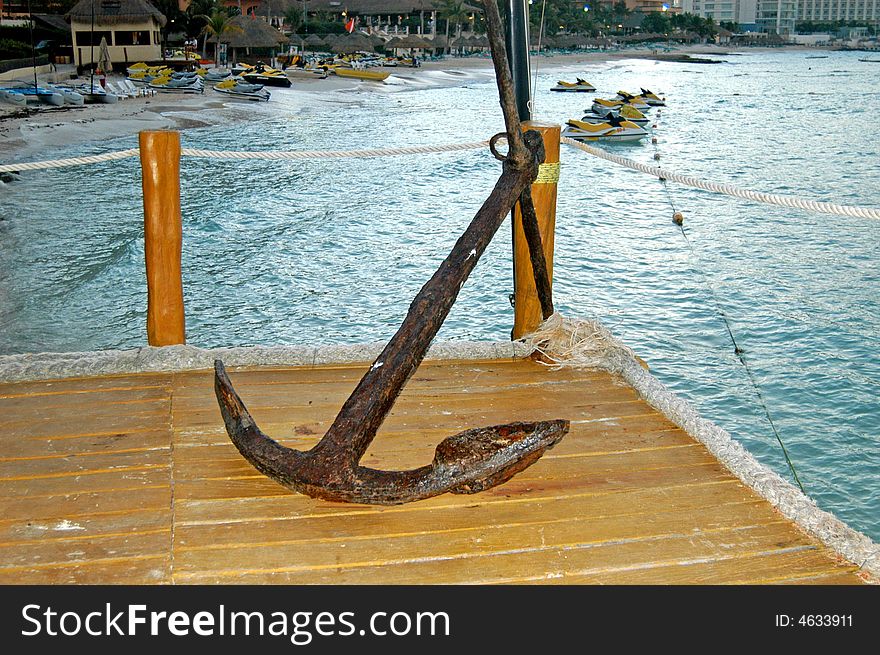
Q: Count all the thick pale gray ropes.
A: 2